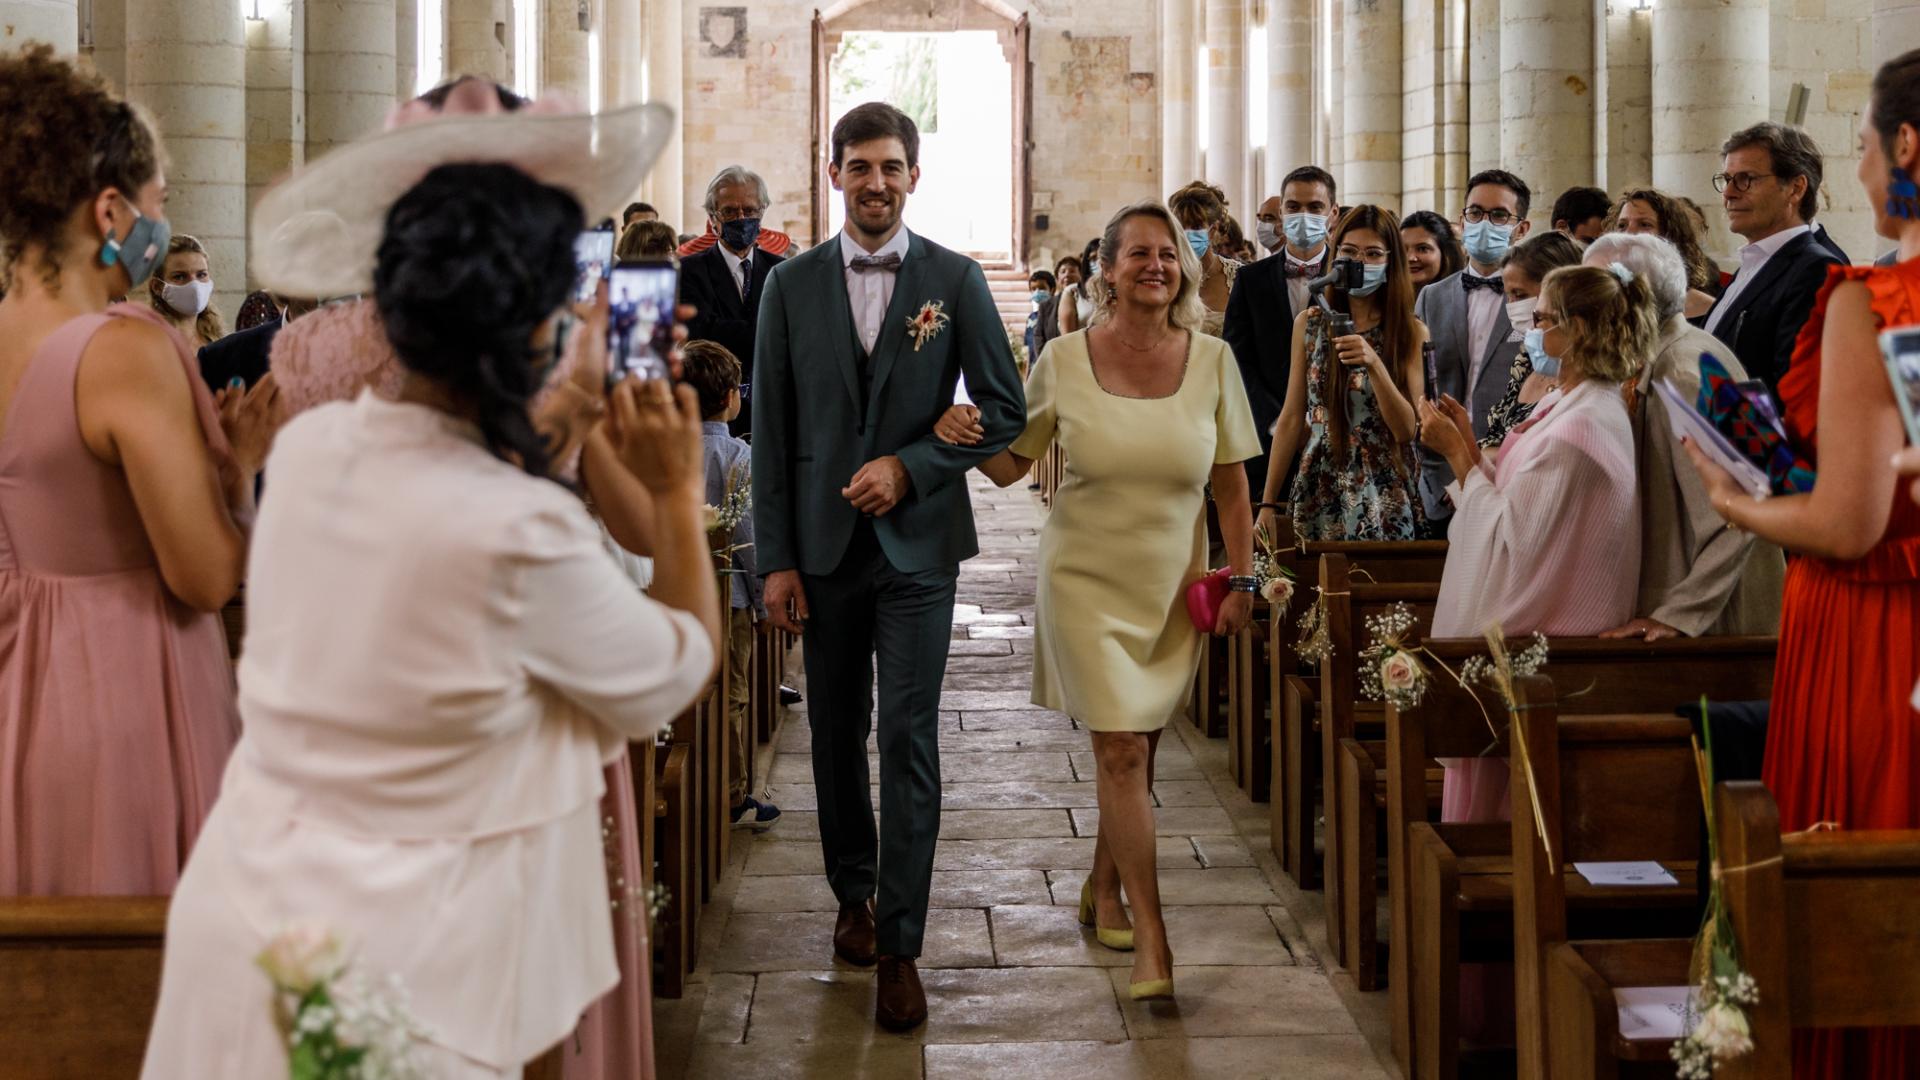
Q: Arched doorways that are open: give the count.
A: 1